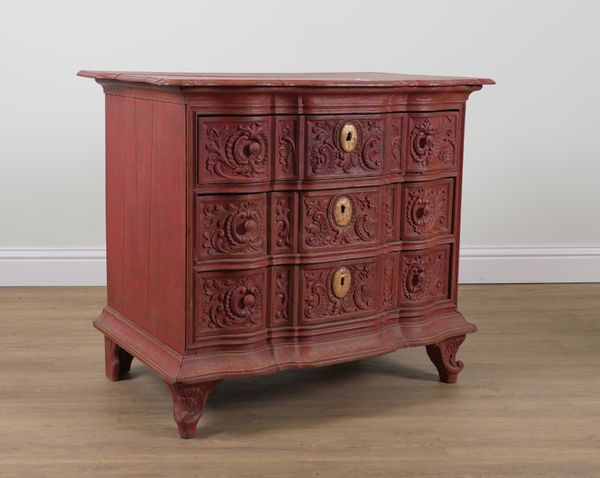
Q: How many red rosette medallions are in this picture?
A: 6